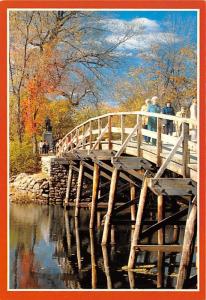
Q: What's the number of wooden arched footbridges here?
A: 1